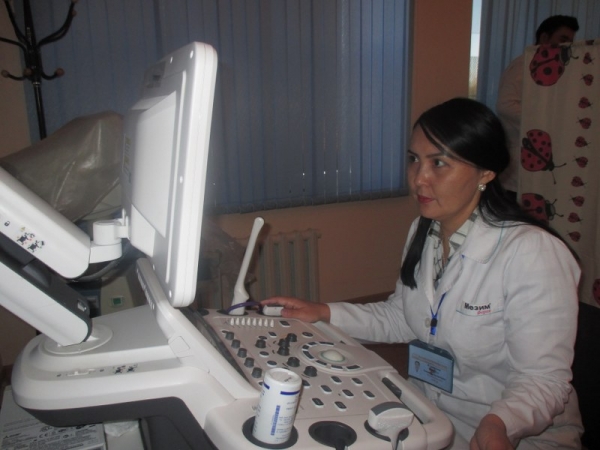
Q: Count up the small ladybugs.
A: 10